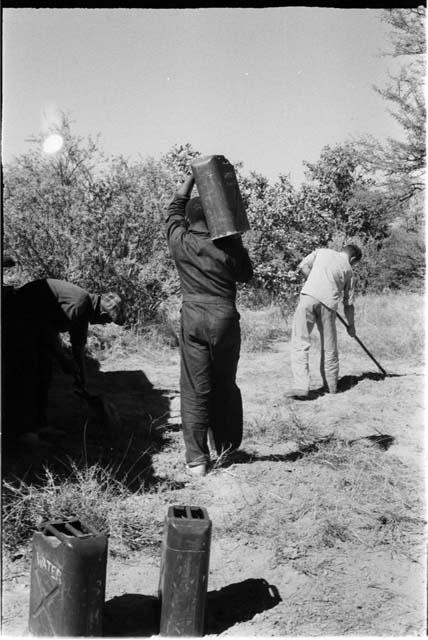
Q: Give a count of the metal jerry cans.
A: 3